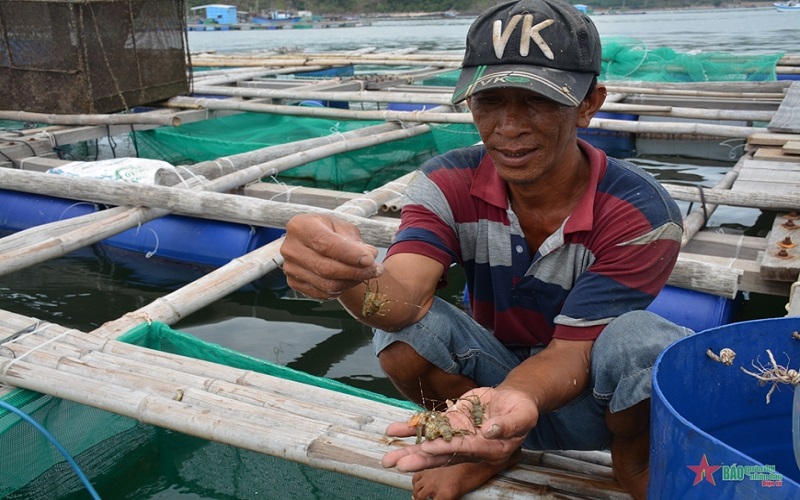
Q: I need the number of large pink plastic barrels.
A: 0